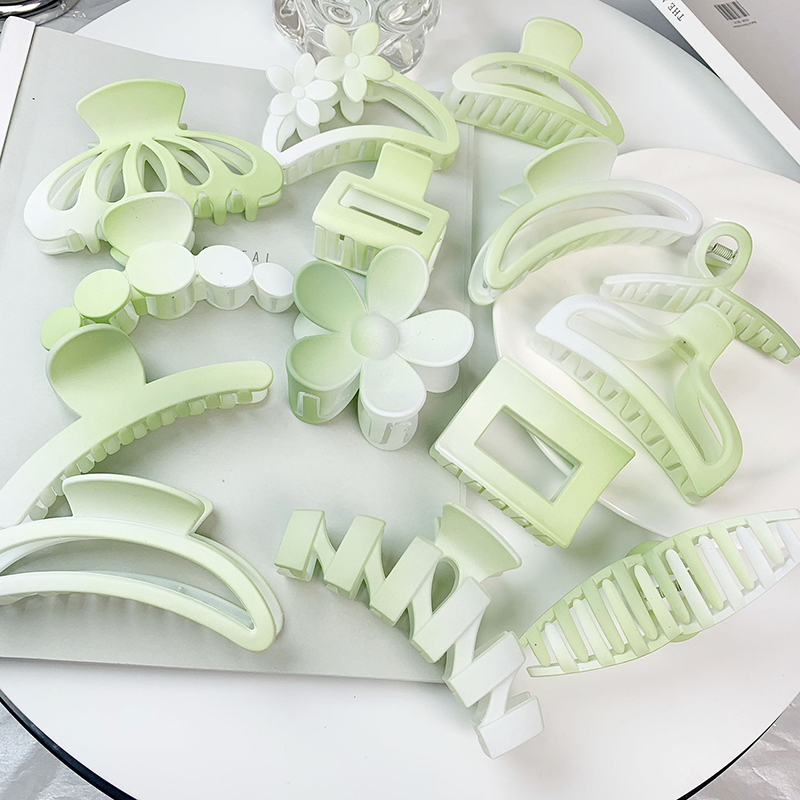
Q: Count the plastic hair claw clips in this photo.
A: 14